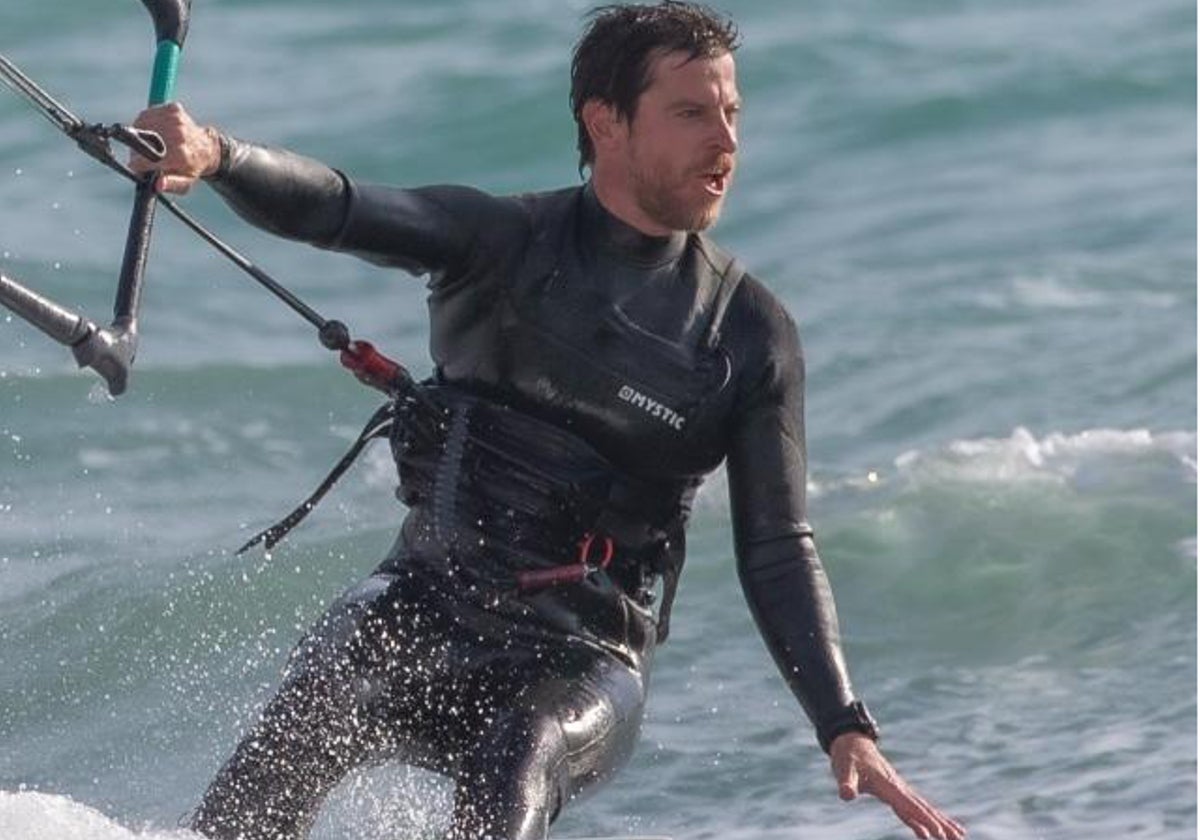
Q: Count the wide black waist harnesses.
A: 1